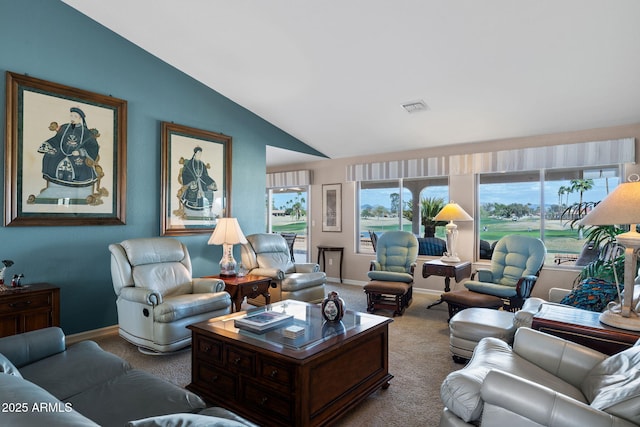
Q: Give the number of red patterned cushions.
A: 0